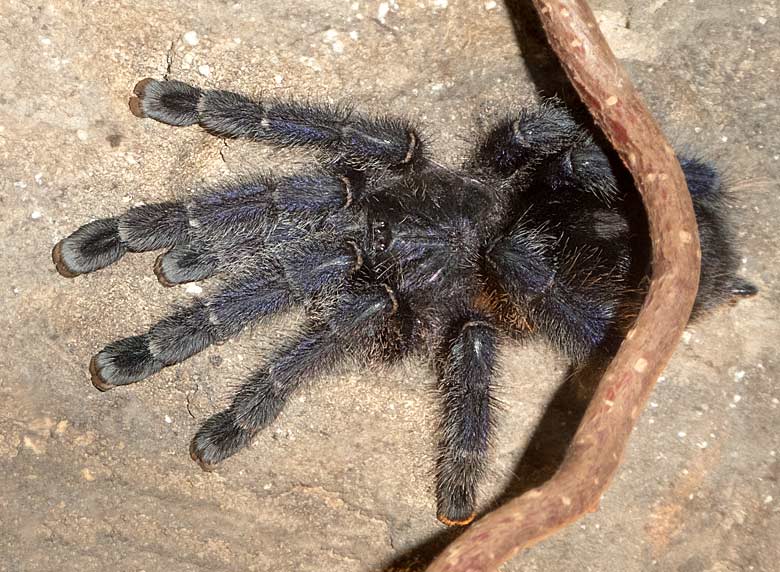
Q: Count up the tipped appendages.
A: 6